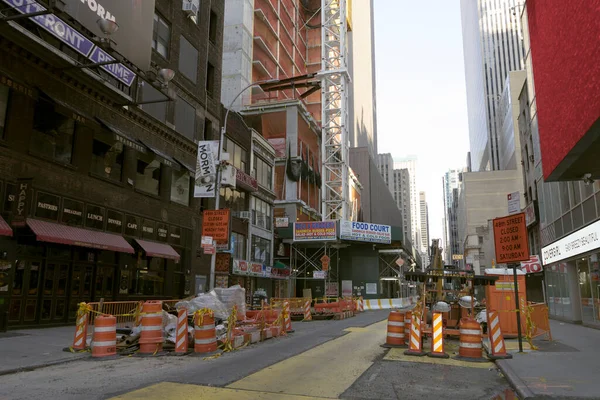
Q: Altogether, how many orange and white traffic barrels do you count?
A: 6